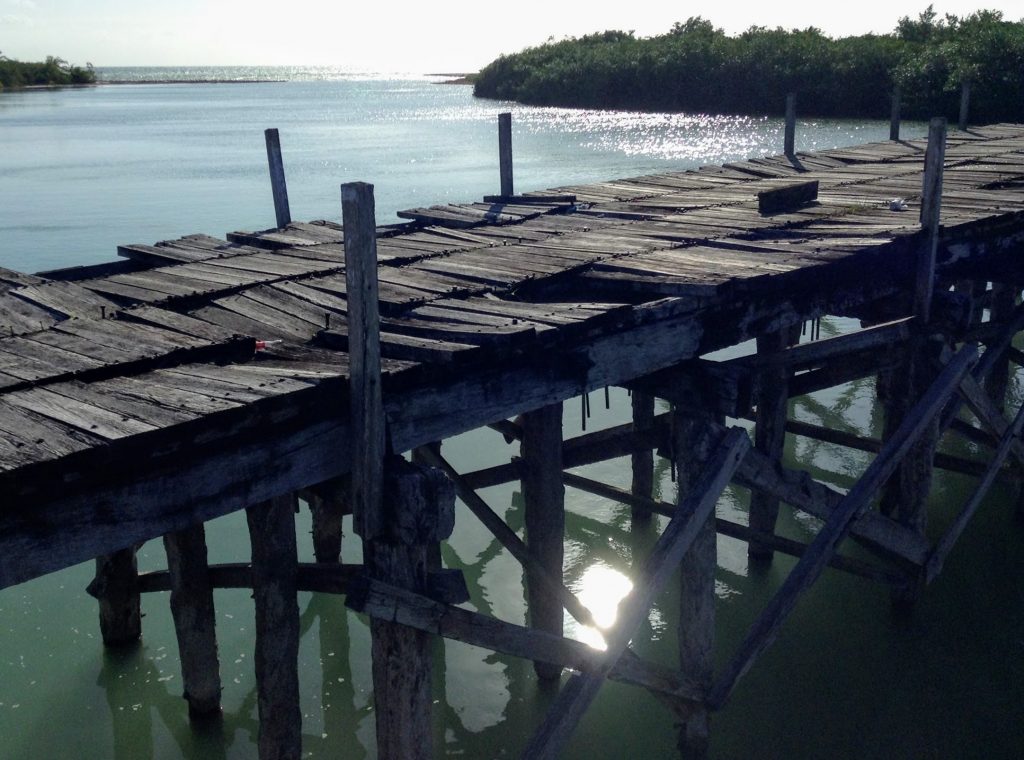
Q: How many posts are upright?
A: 7